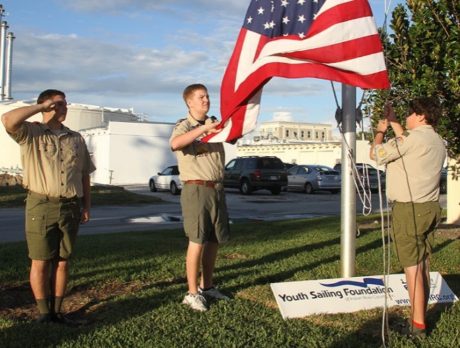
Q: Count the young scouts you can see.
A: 3